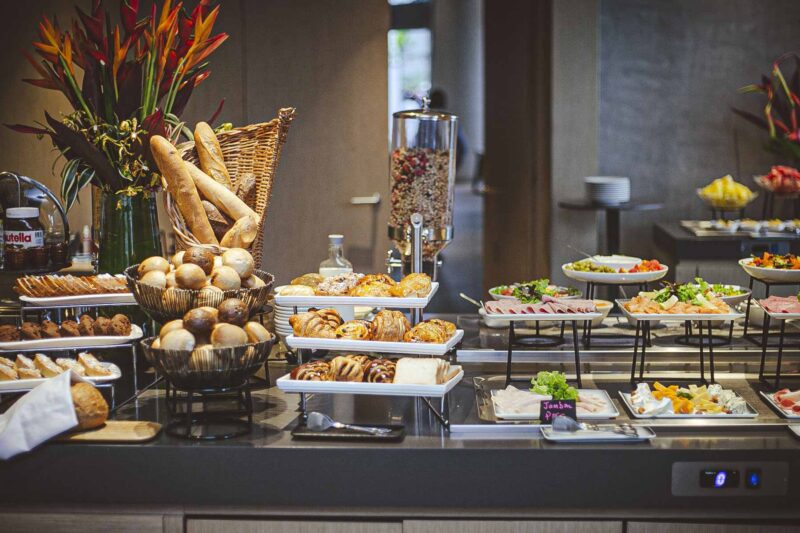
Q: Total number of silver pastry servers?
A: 2